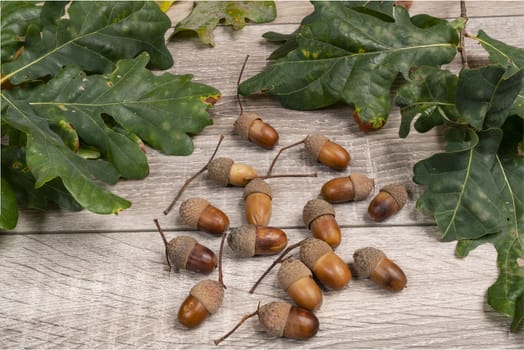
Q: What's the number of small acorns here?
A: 15